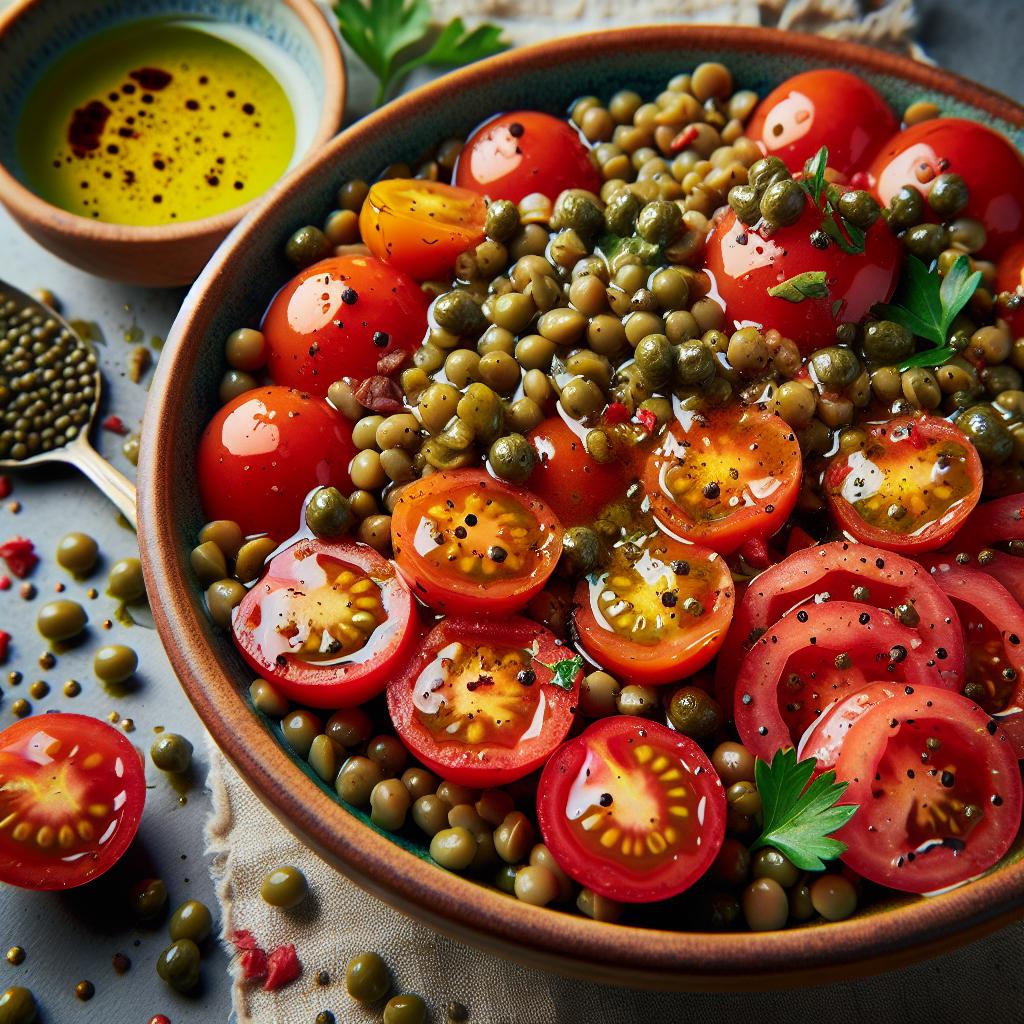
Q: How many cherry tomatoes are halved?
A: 9